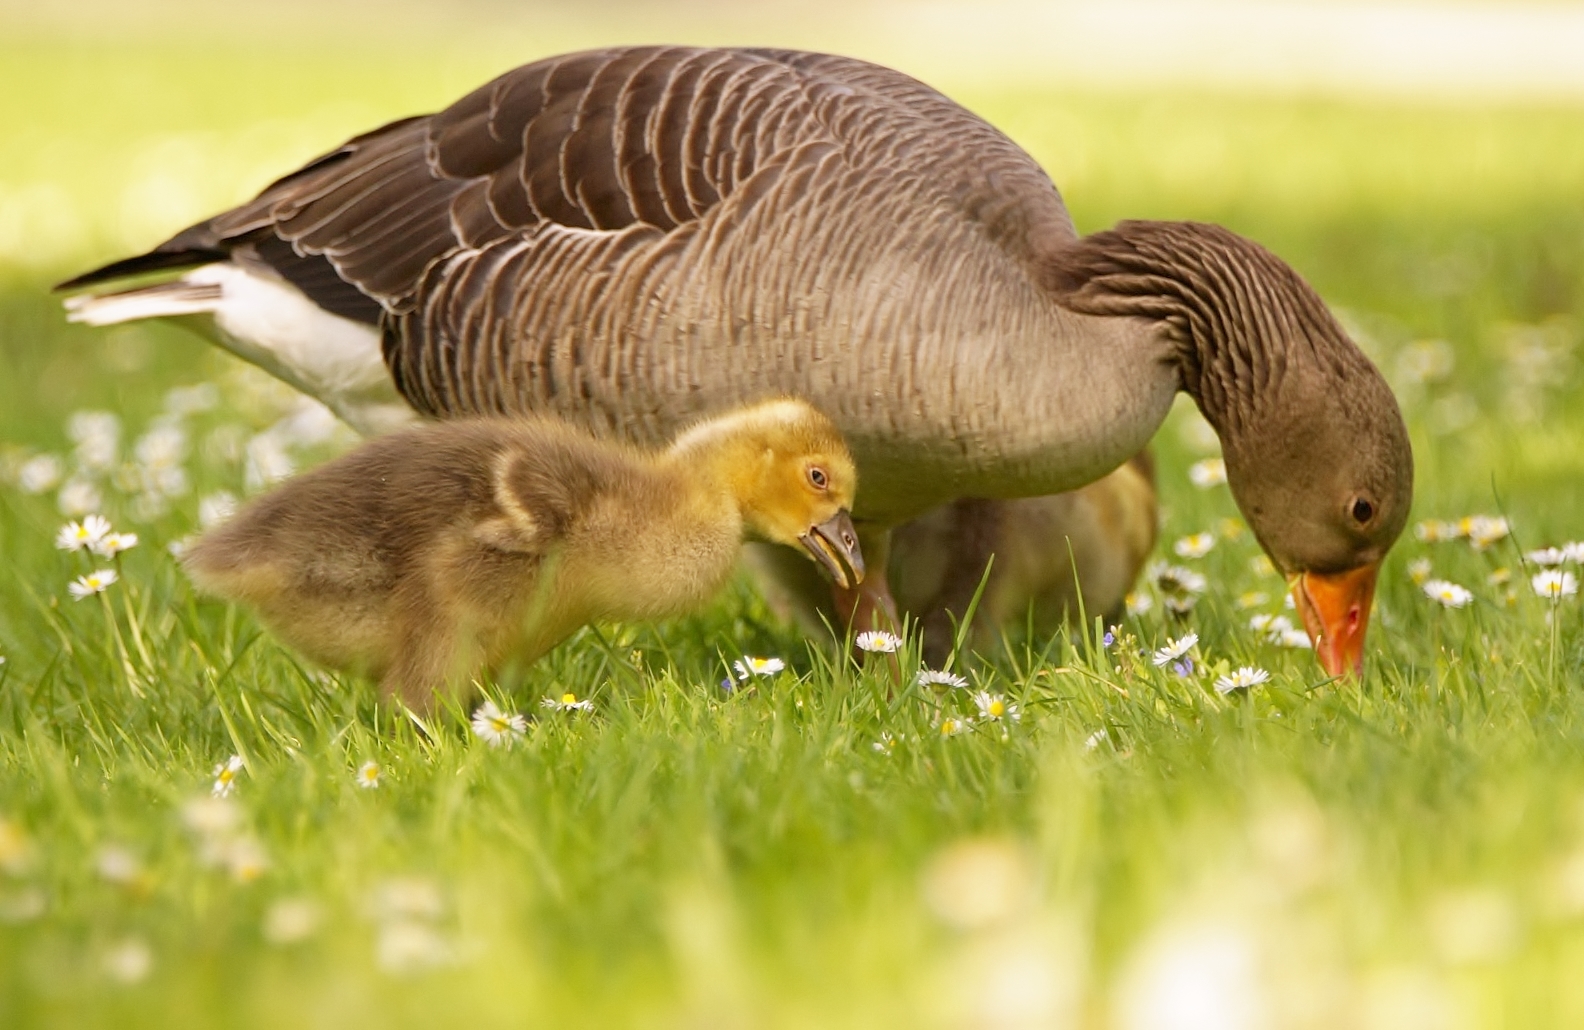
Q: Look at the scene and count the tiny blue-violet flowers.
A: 3